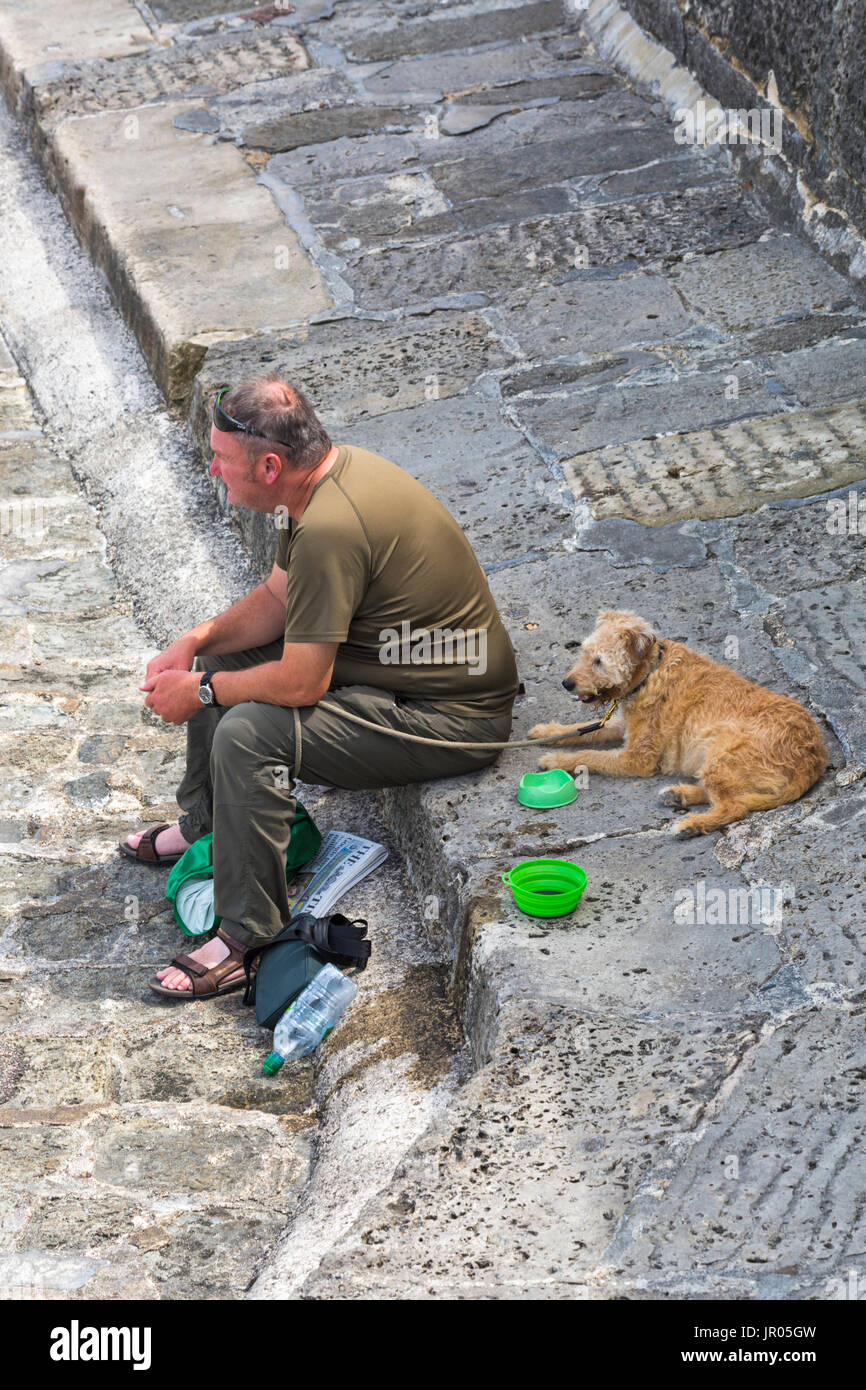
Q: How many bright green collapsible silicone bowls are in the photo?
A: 1